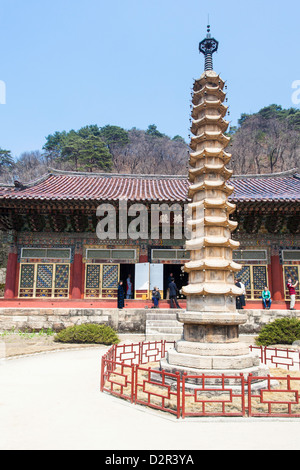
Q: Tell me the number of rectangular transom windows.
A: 5